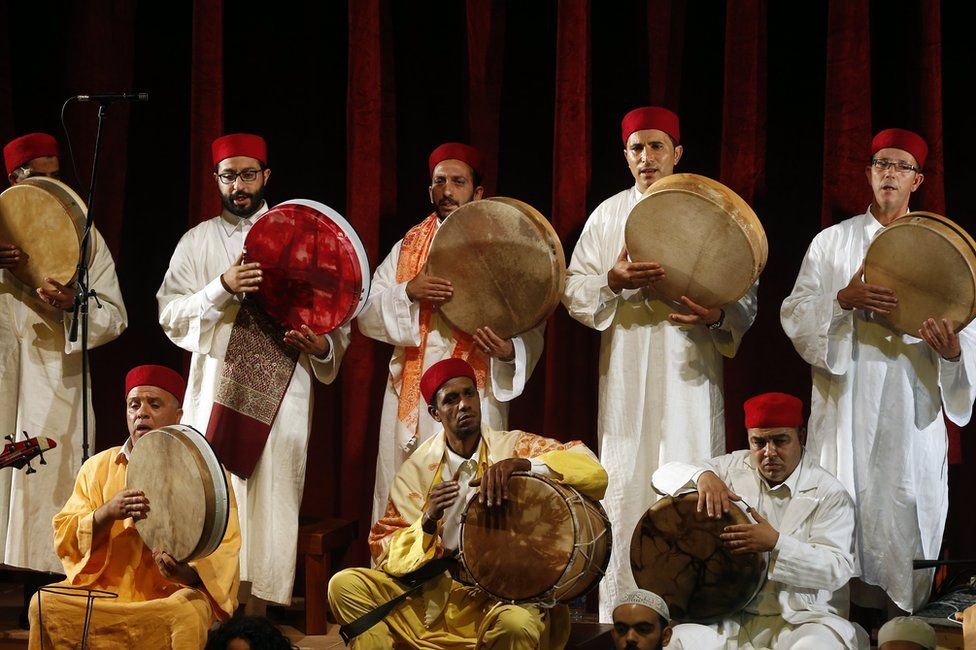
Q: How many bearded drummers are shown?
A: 2